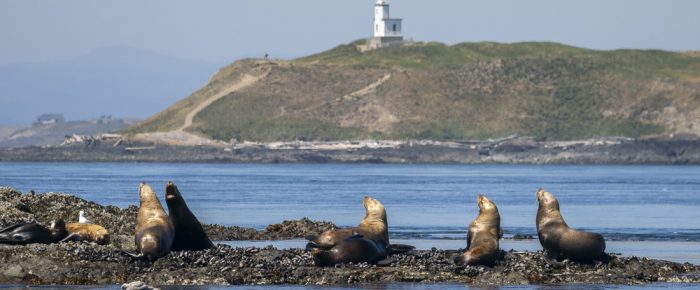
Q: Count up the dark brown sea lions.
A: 3